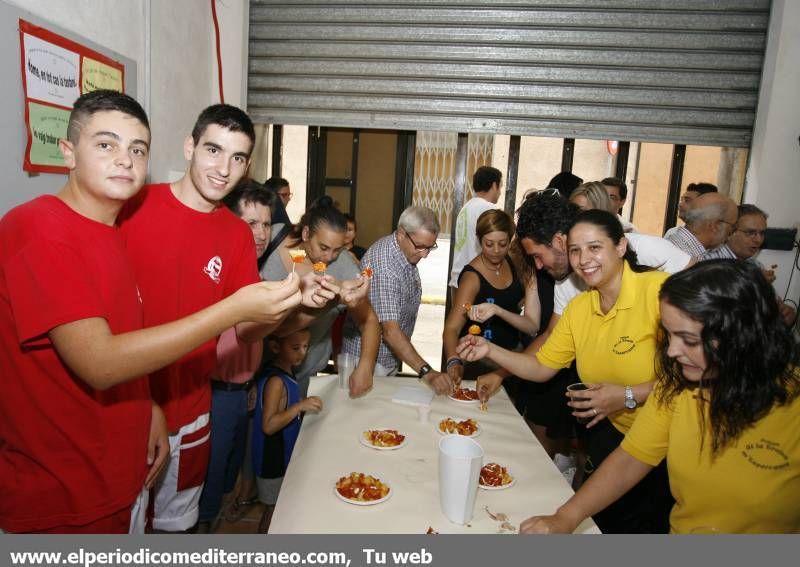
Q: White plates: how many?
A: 5